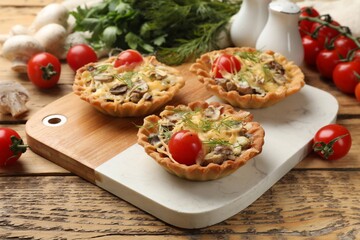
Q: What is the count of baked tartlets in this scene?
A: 3